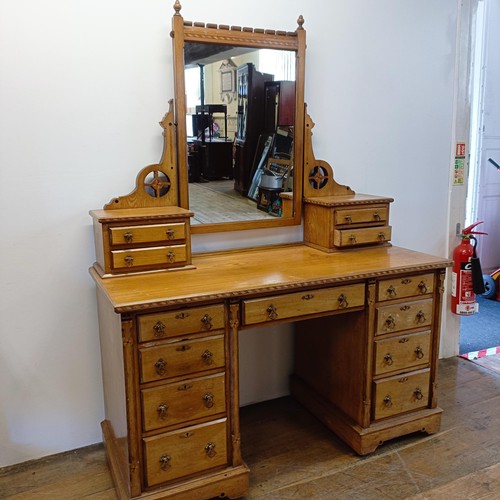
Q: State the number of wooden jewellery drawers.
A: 4